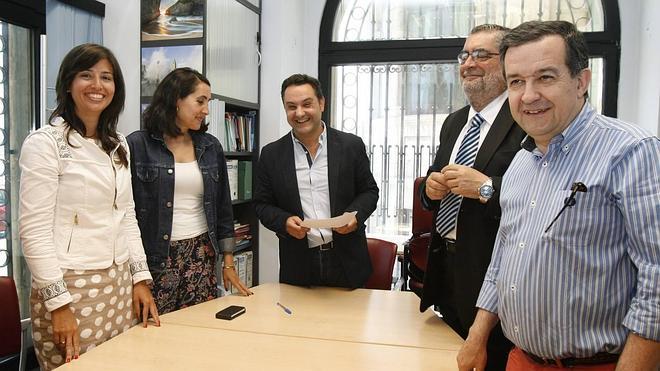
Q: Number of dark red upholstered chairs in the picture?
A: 3